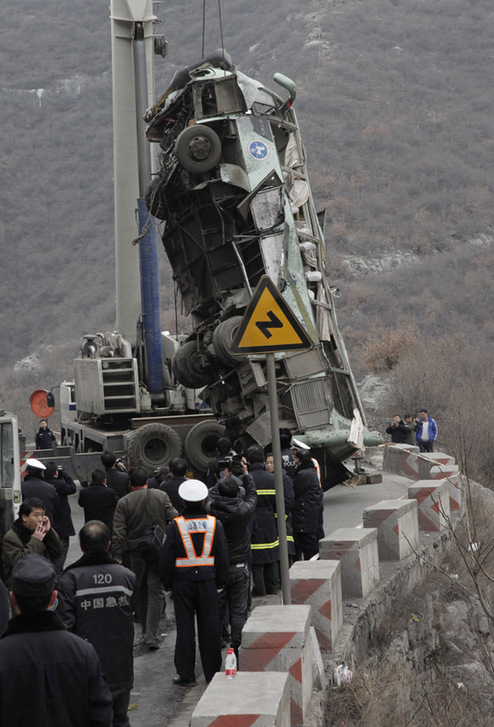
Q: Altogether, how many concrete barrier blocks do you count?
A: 9